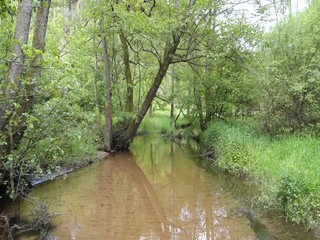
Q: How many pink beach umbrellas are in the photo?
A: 0